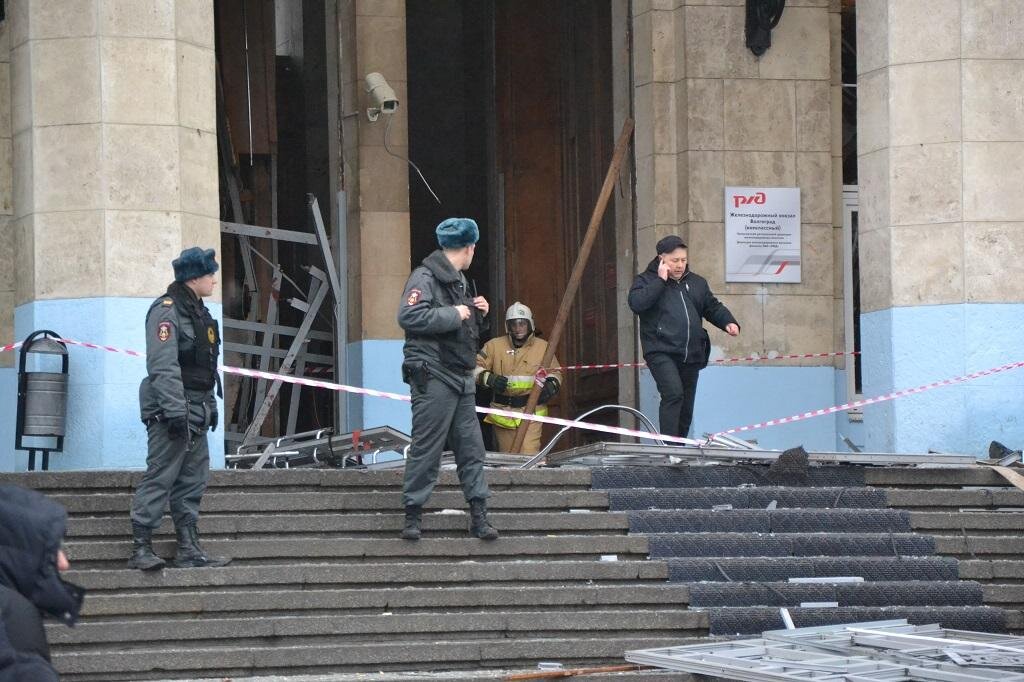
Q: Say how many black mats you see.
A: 7